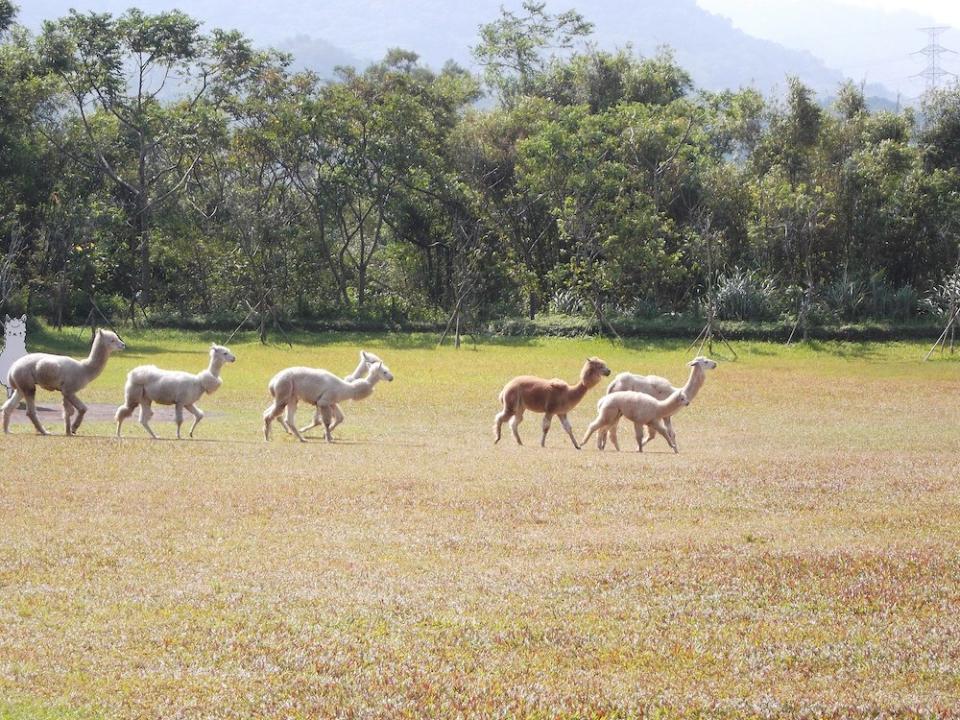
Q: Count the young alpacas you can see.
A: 1